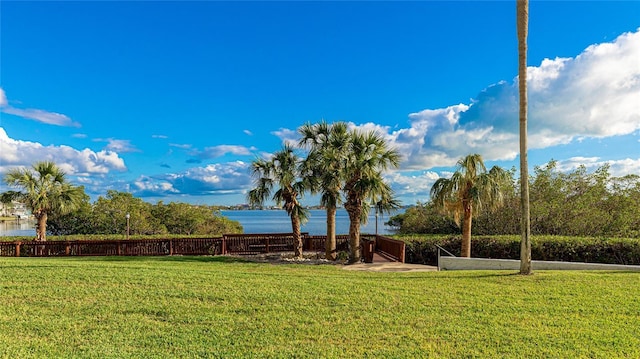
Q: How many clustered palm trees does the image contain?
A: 3